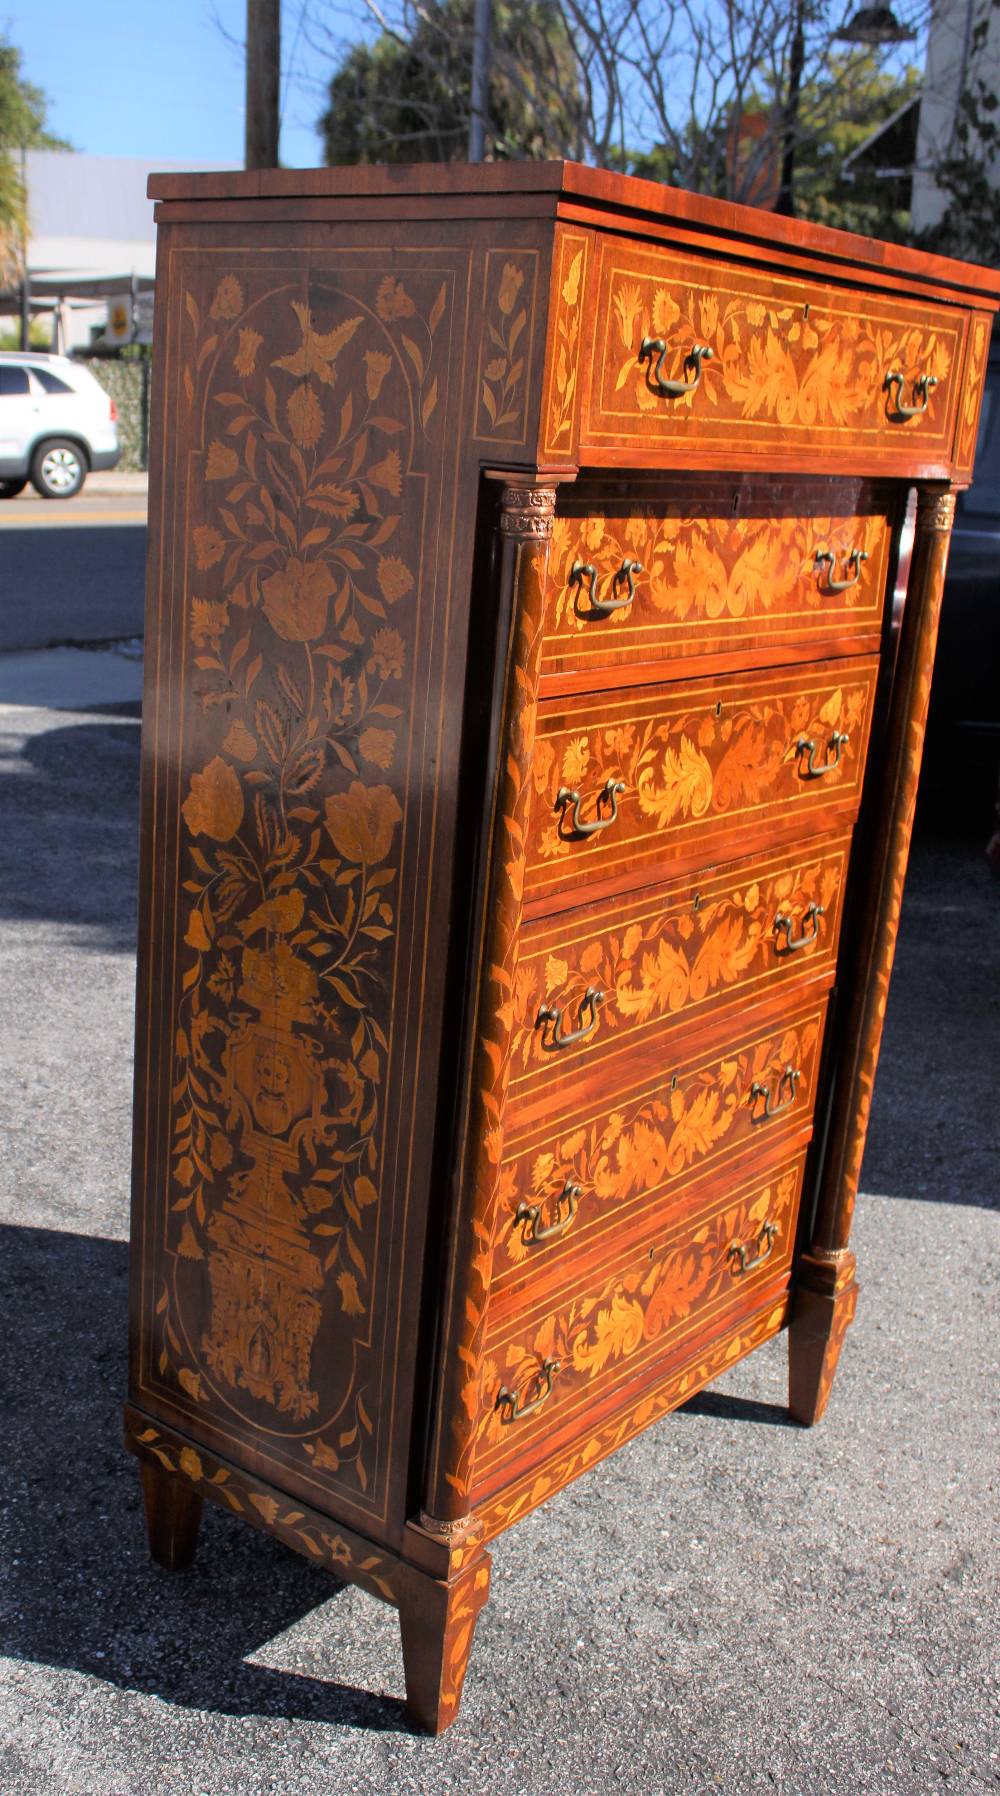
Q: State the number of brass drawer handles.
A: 12